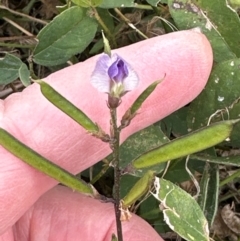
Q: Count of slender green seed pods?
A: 5